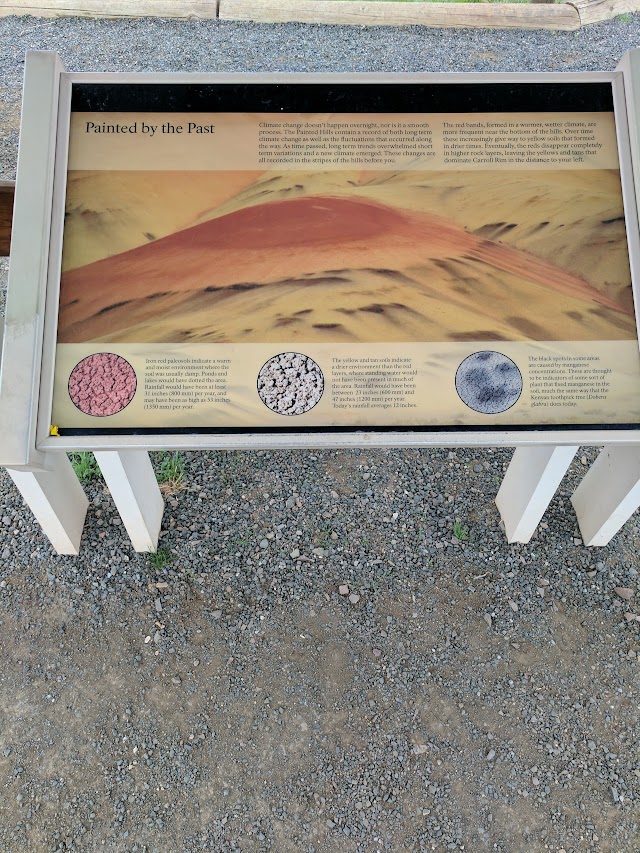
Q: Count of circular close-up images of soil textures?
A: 3